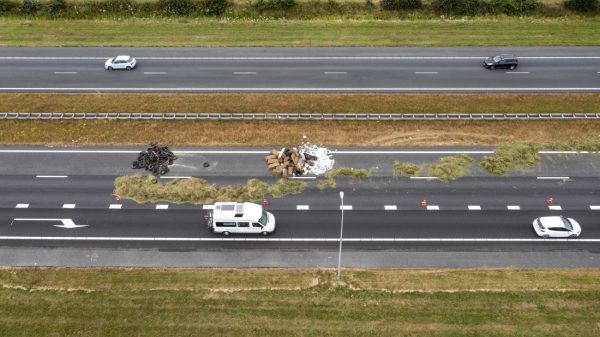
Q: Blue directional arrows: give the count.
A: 0